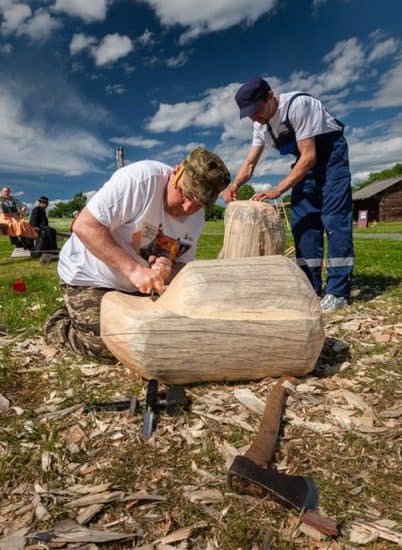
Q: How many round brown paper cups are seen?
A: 0